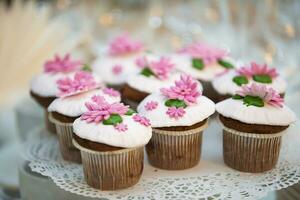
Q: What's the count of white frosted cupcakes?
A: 9